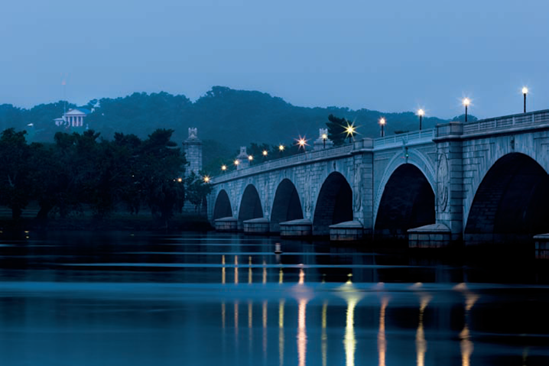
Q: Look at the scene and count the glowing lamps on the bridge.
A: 13